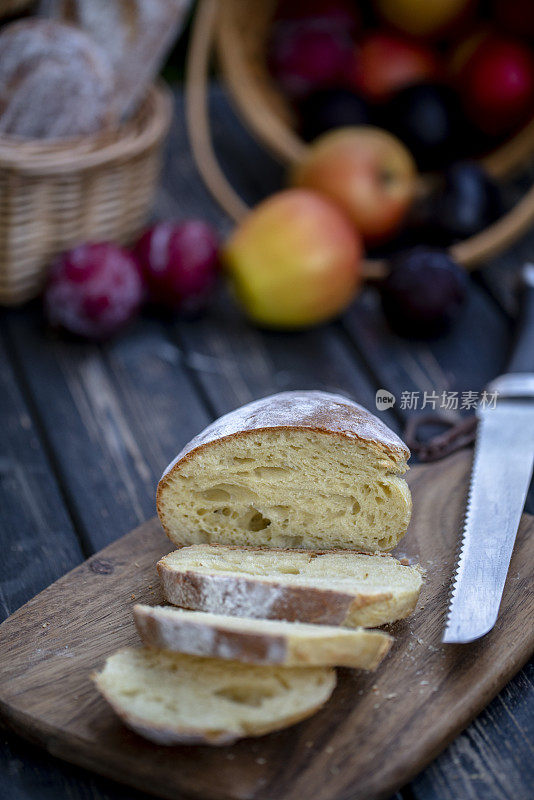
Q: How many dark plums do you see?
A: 4